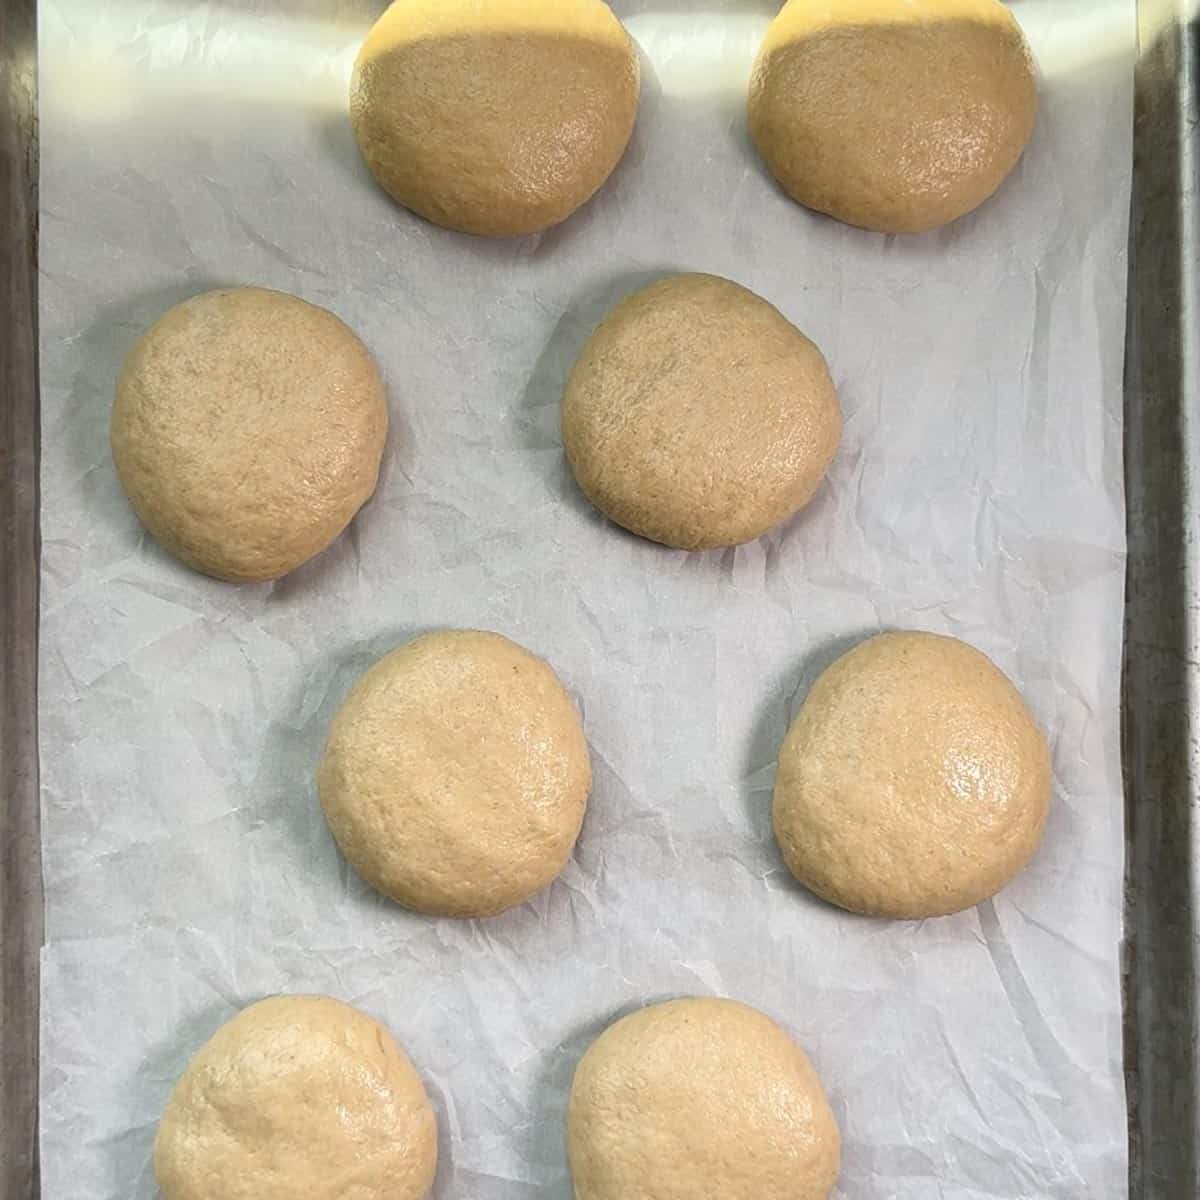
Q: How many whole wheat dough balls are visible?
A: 8